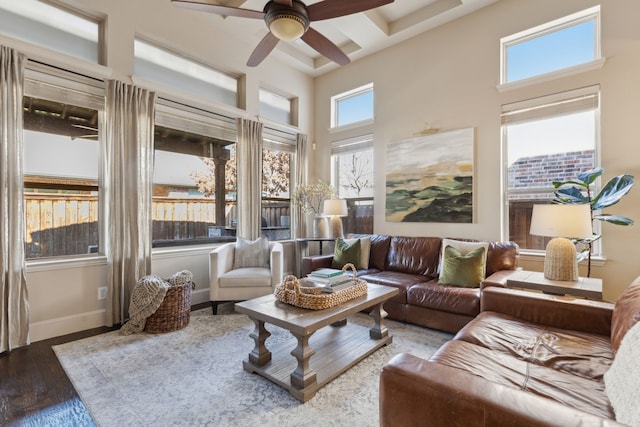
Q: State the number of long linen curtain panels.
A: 4